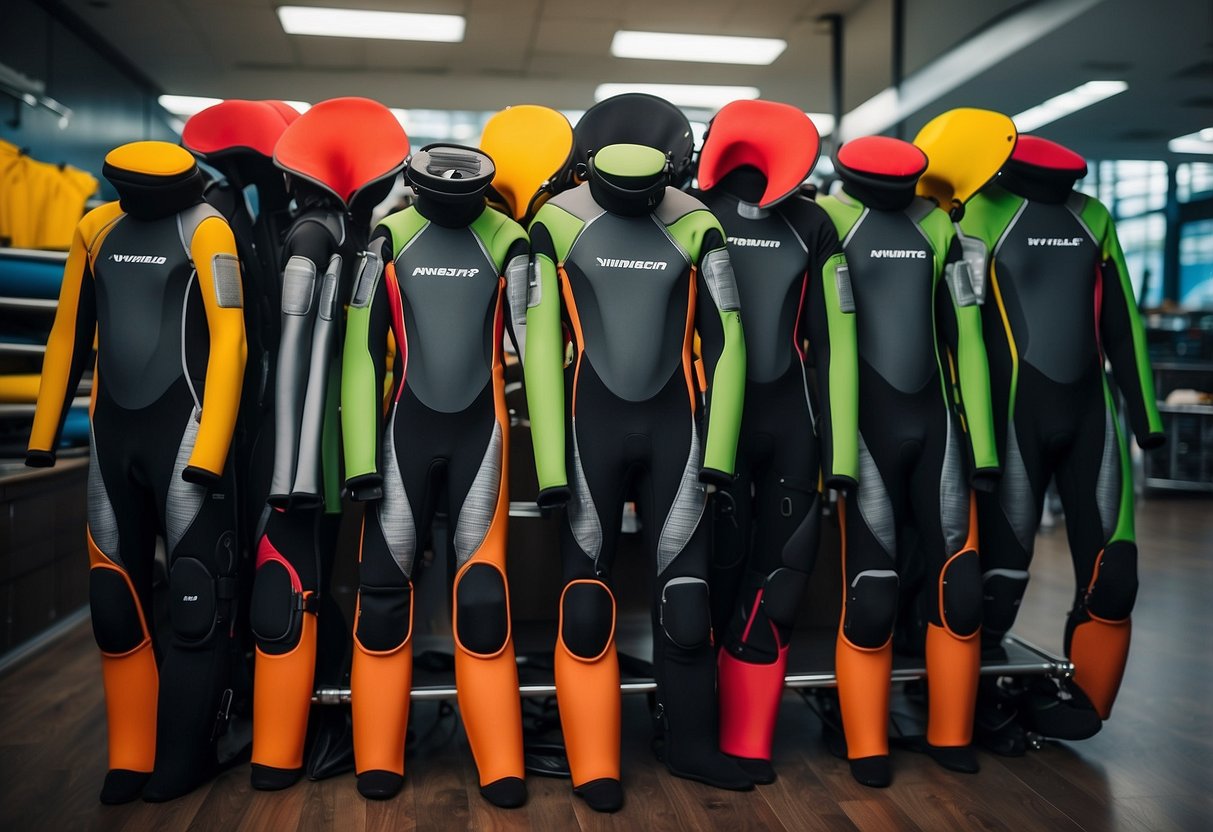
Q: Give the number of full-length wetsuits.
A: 7